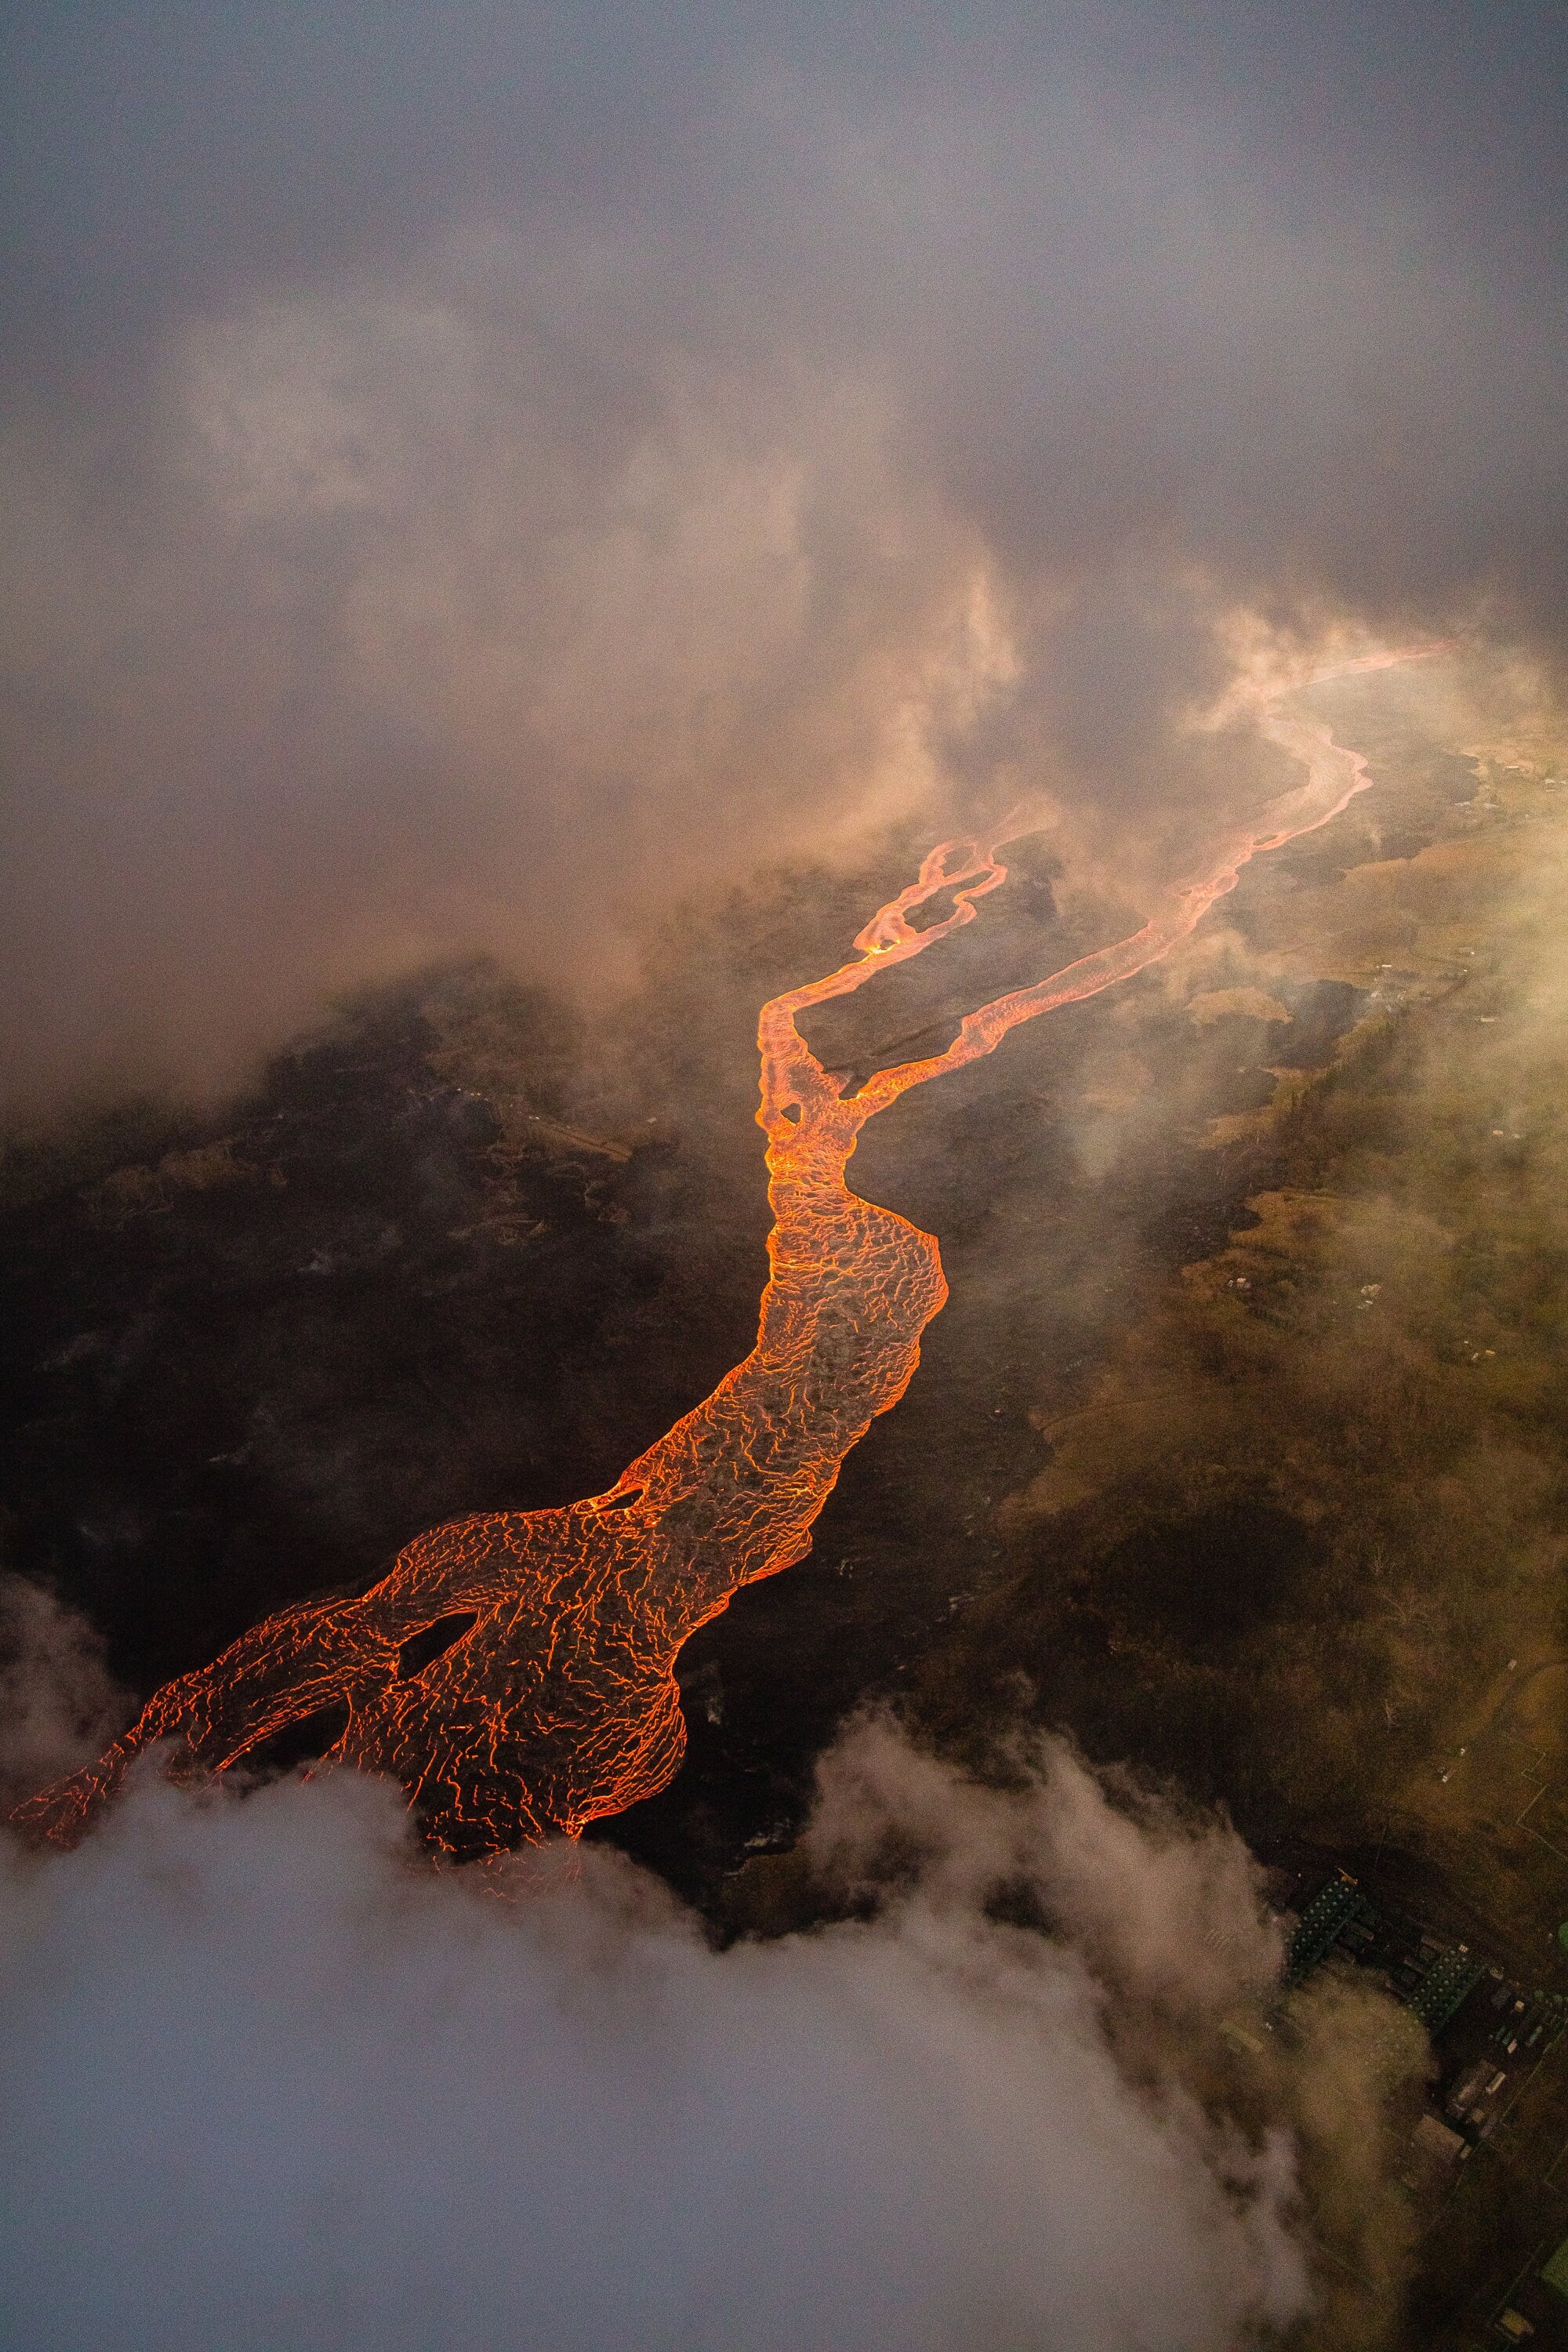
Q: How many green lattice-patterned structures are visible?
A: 2